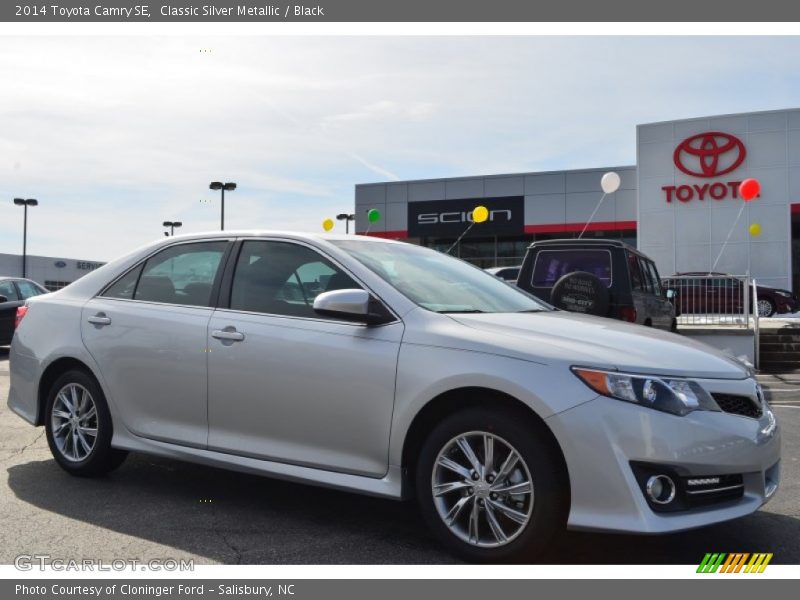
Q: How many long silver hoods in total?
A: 1